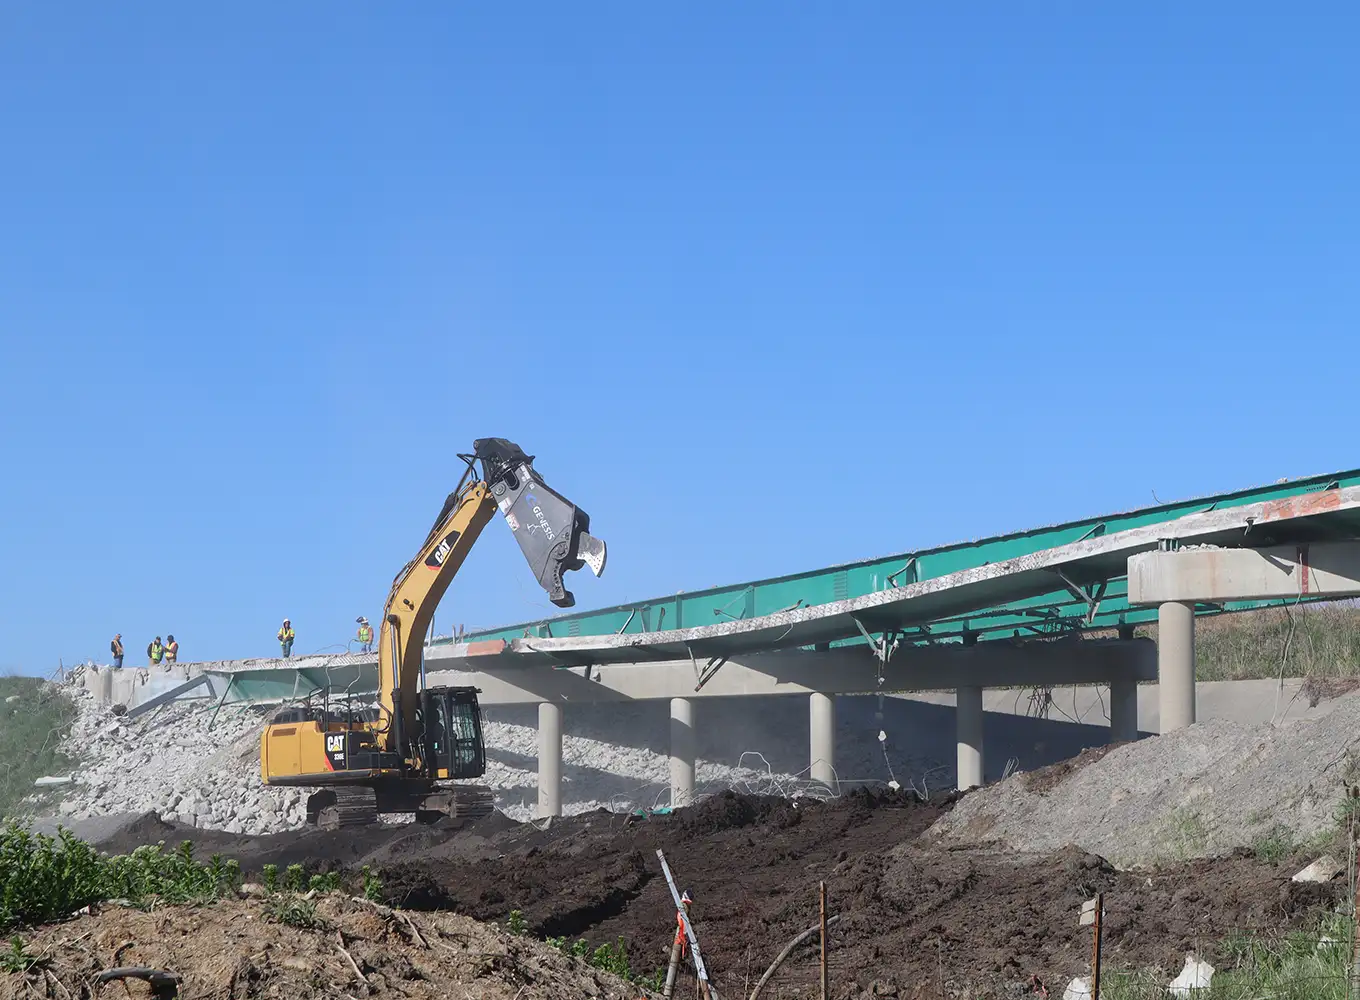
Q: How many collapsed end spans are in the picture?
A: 1